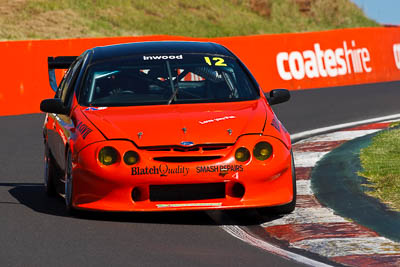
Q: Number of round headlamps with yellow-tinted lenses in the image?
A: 4